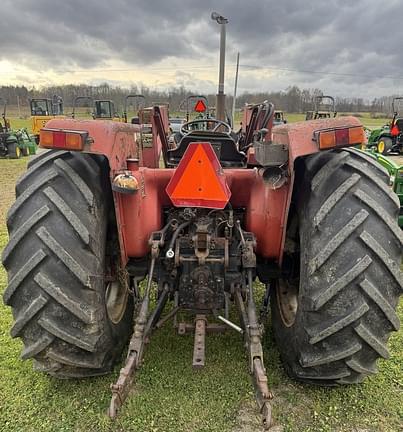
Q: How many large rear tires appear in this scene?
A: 2